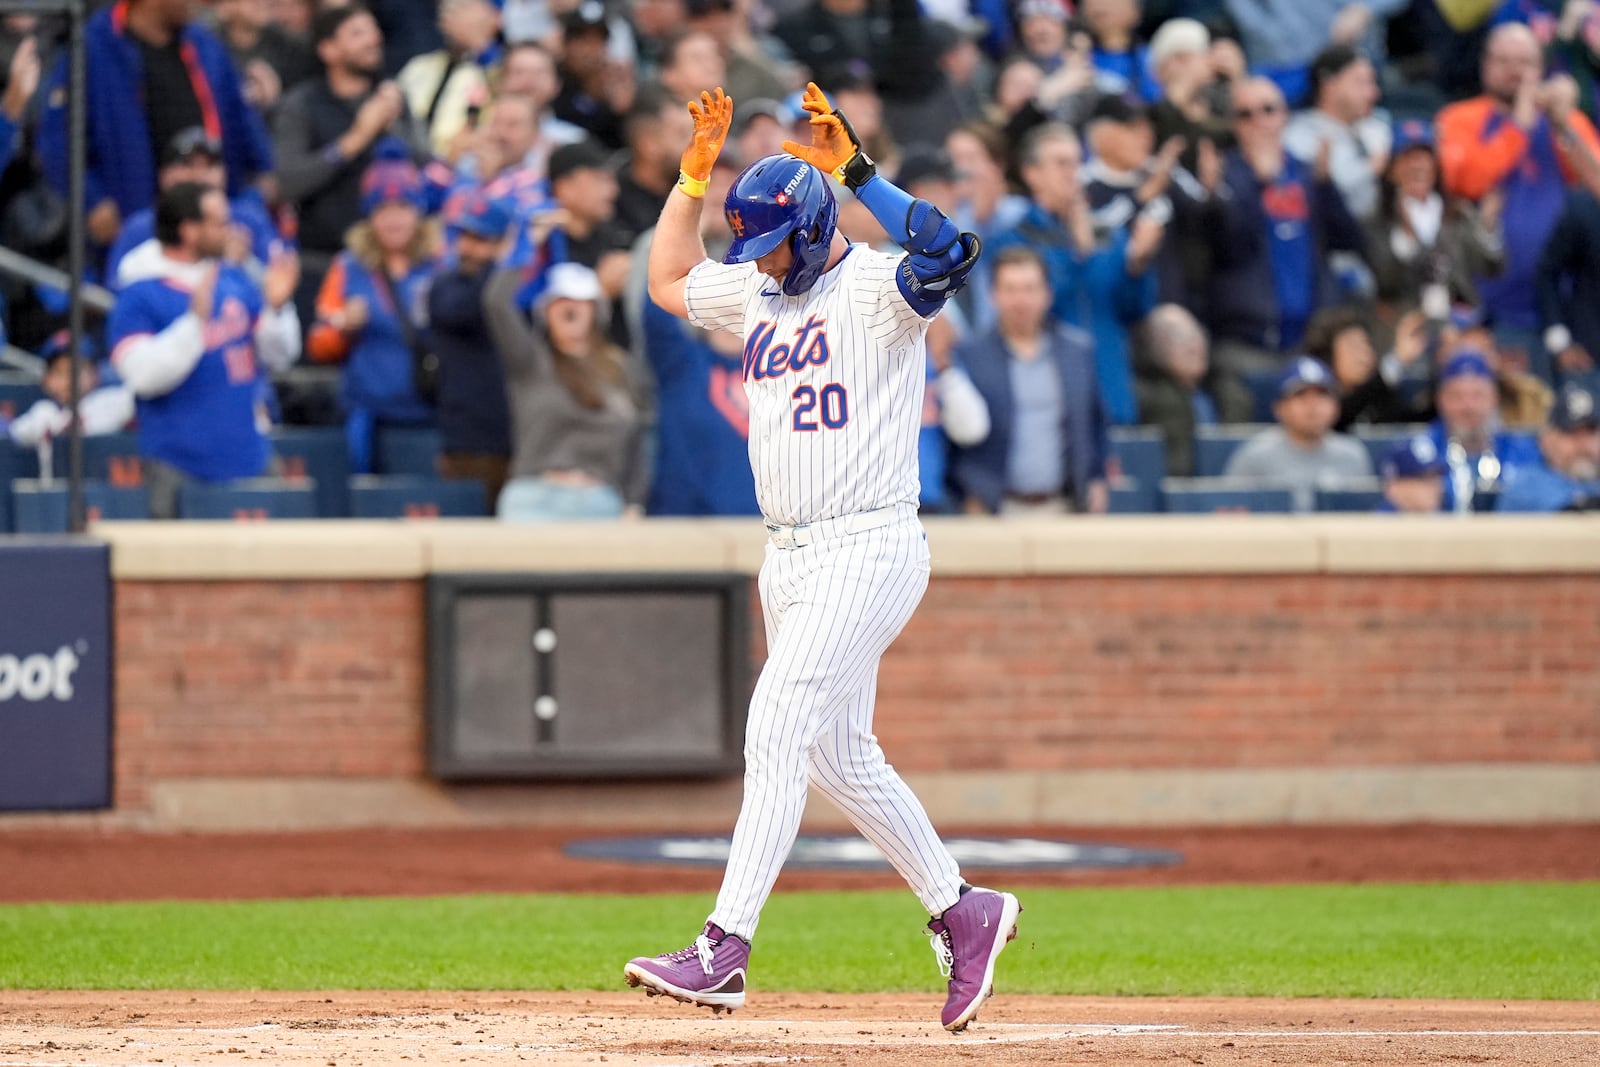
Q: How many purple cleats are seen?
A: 2